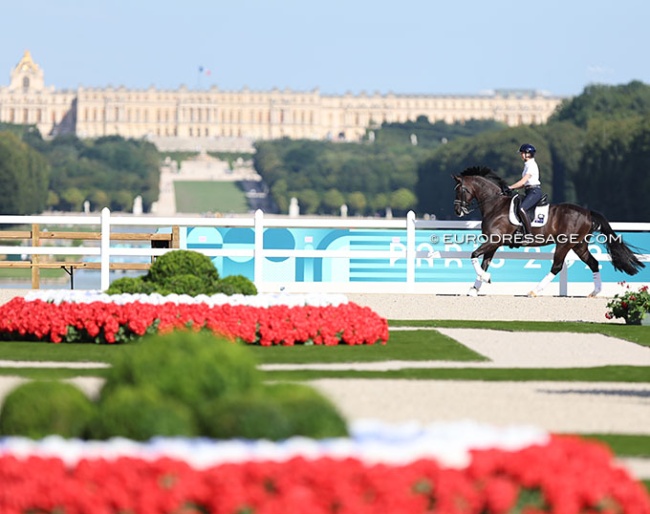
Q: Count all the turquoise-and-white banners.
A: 1